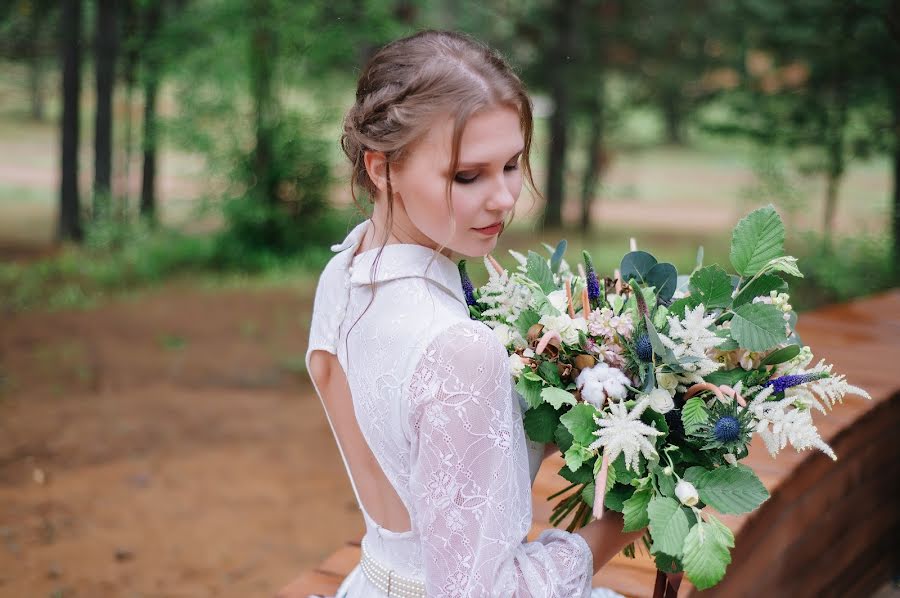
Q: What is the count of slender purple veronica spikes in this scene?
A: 3